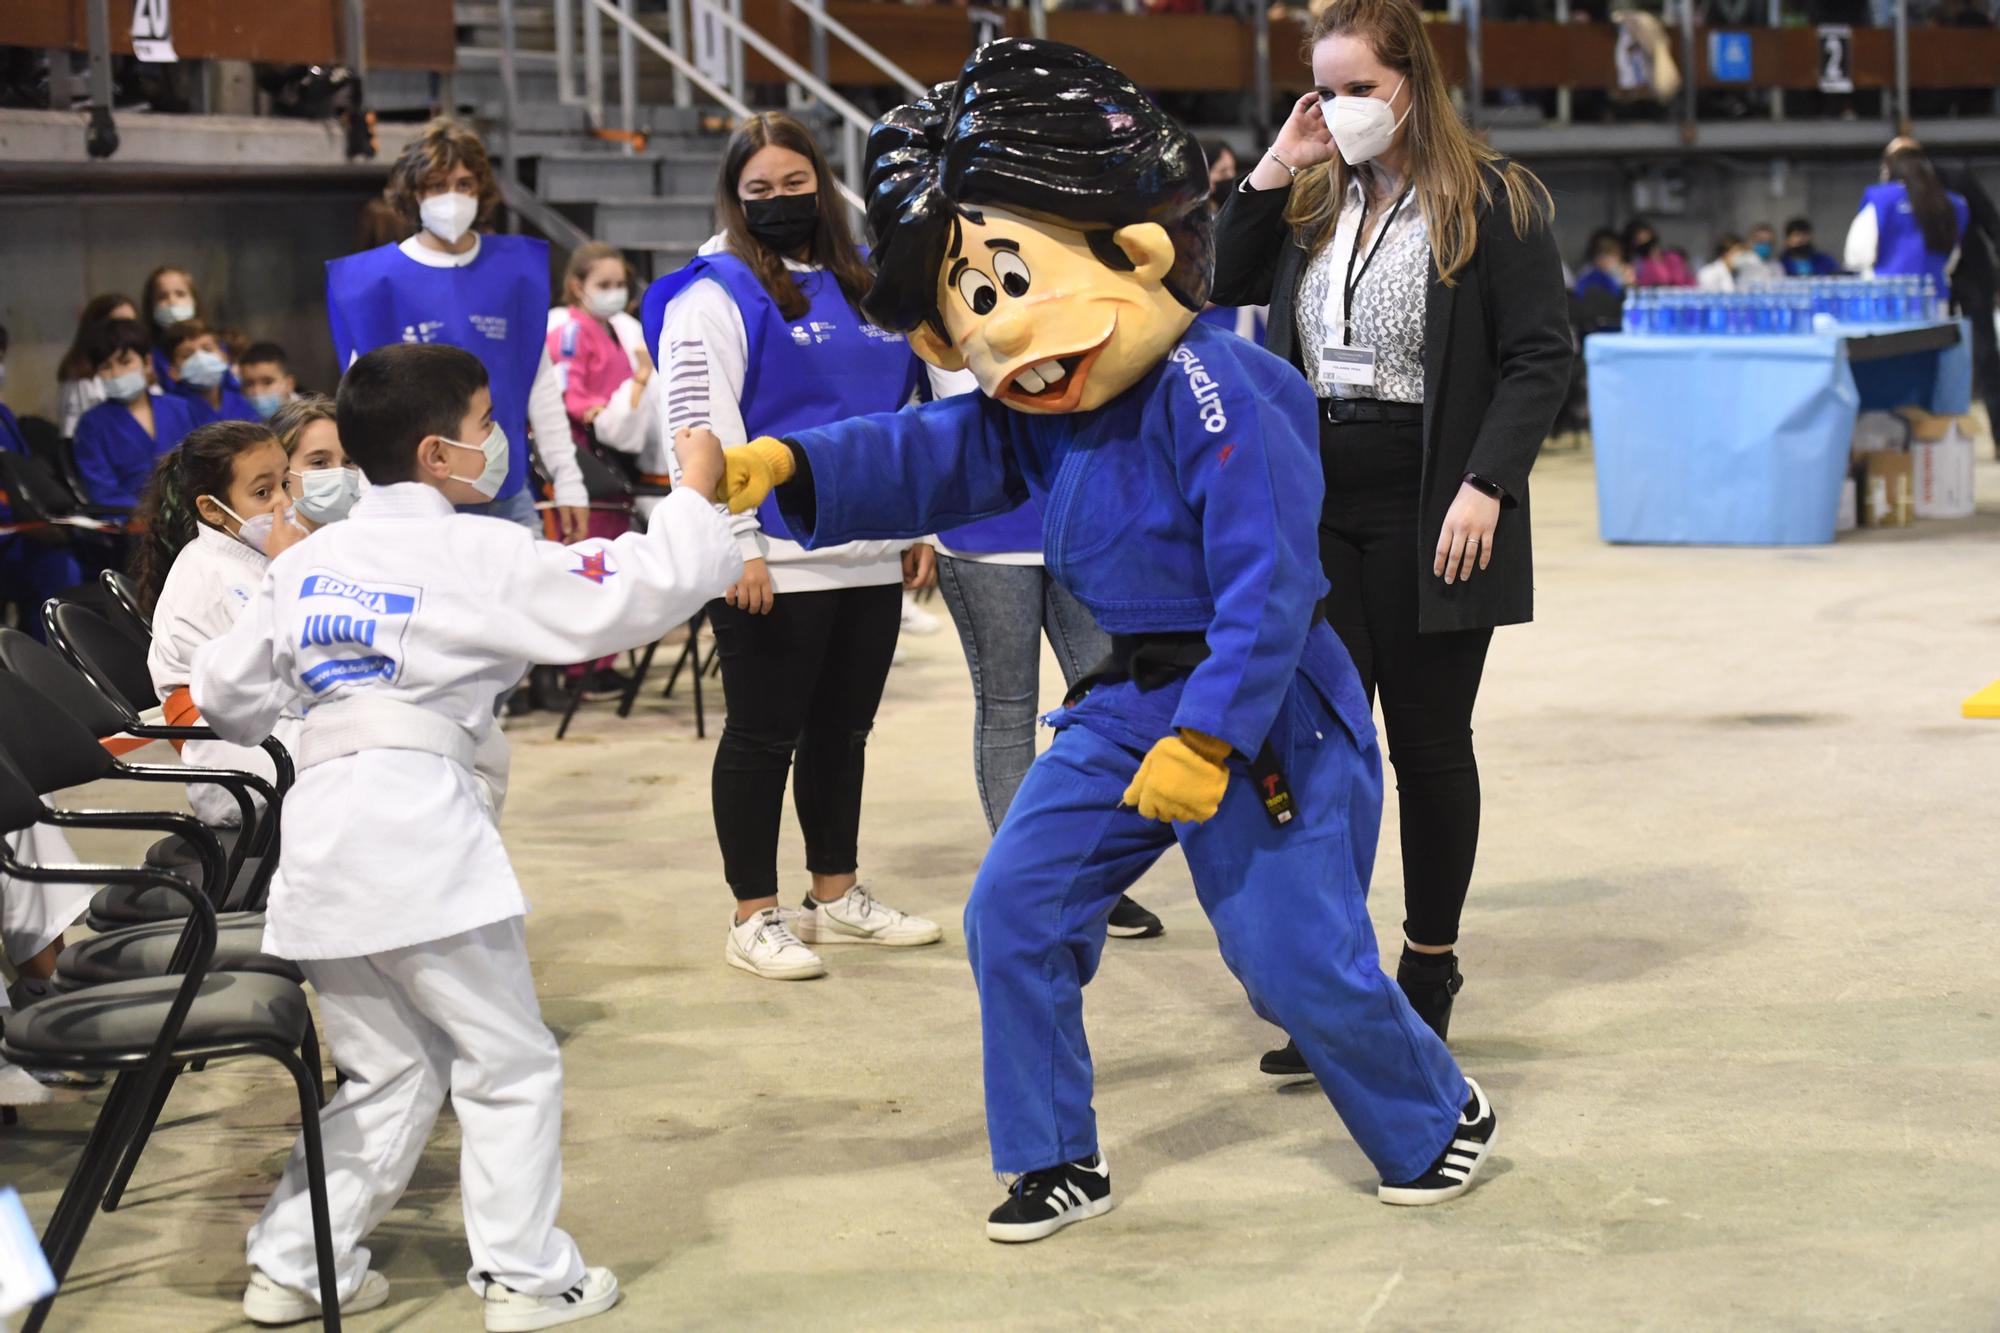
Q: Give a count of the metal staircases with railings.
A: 1